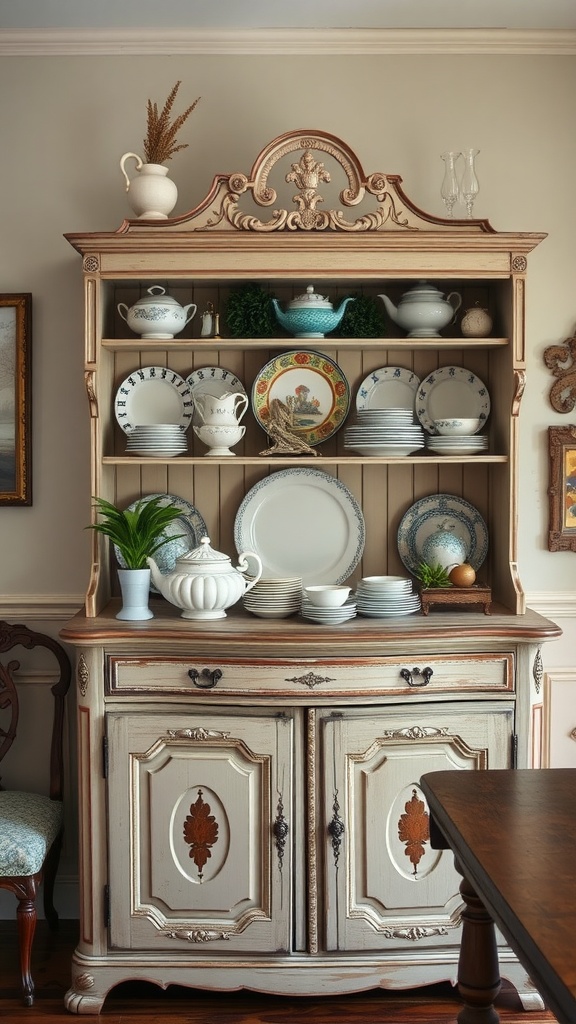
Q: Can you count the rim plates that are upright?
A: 8